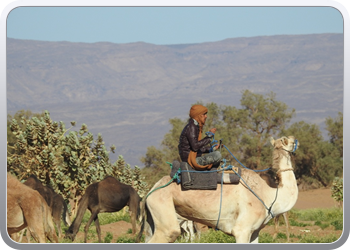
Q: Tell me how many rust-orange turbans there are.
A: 1